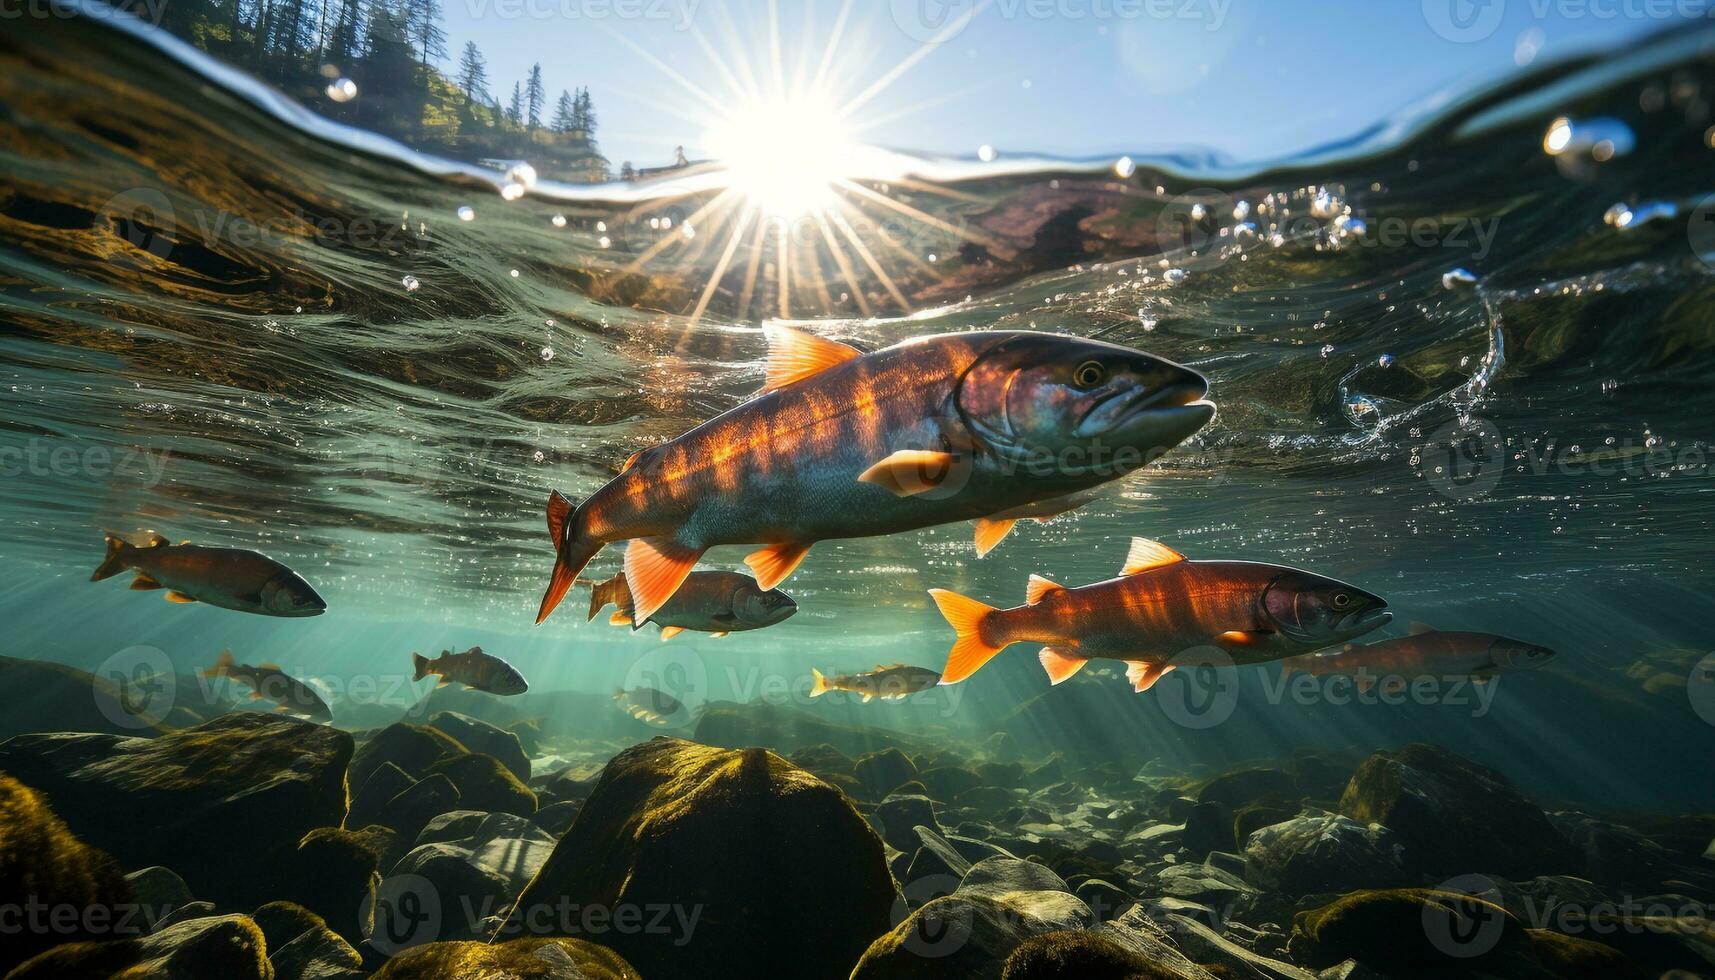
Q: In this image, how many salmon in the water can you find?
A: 9